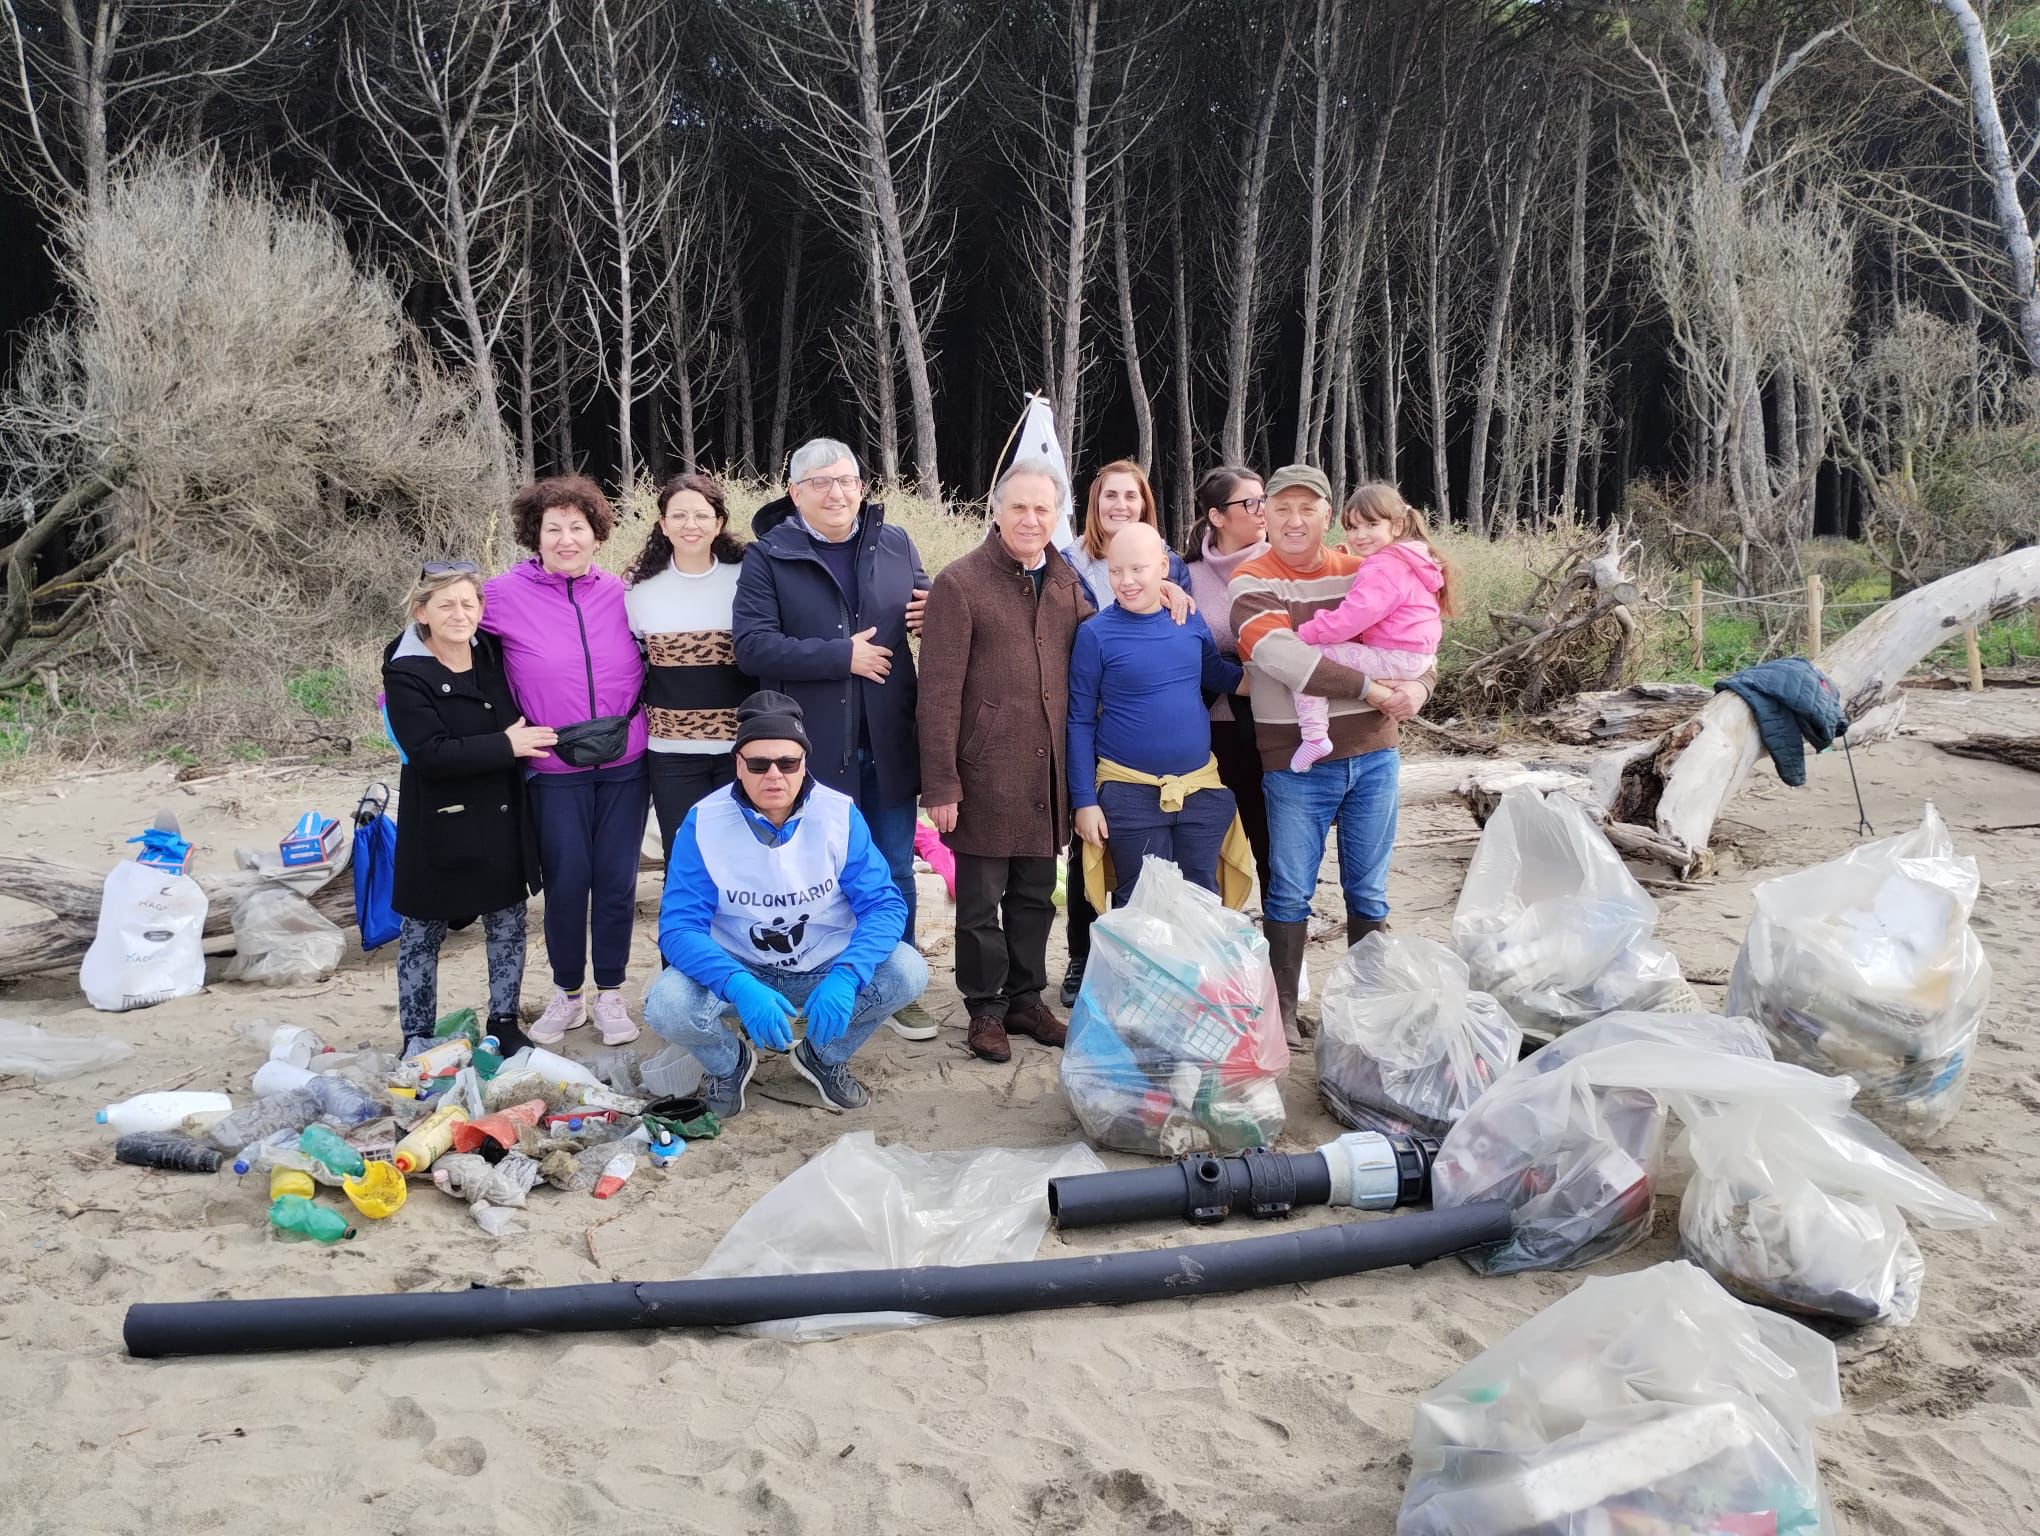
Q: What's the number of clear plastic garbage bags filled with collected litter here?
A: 7